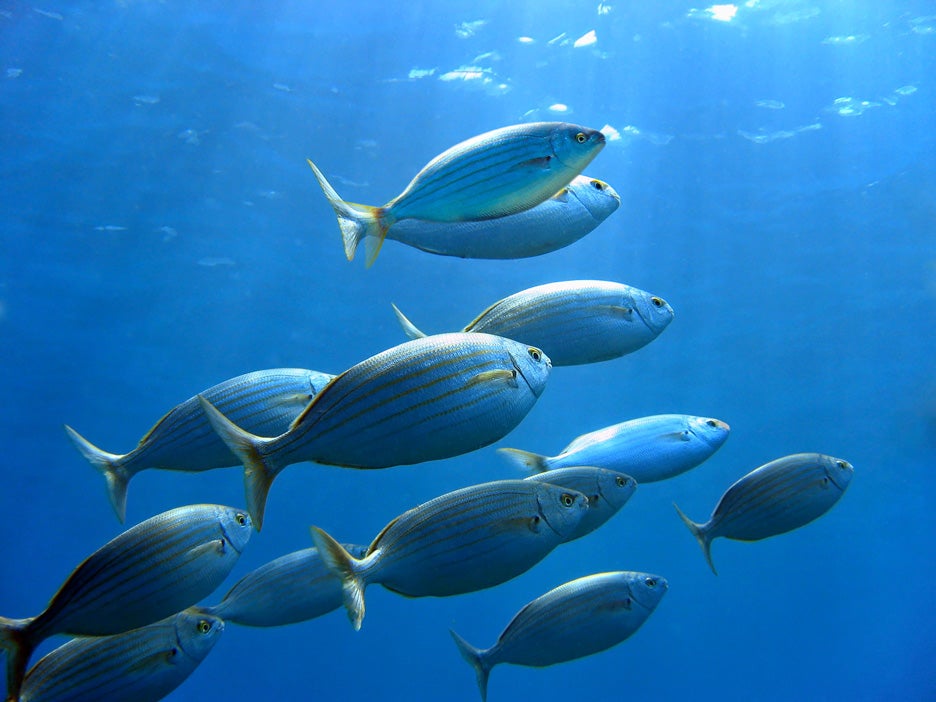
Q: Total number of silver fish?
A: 13